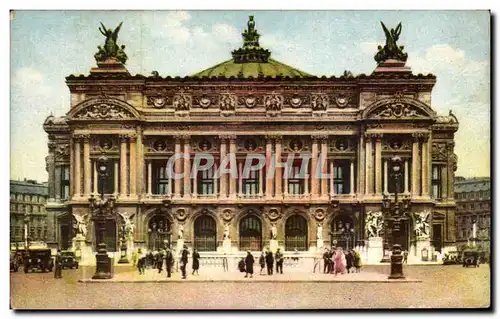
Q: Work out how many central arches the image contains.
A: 5